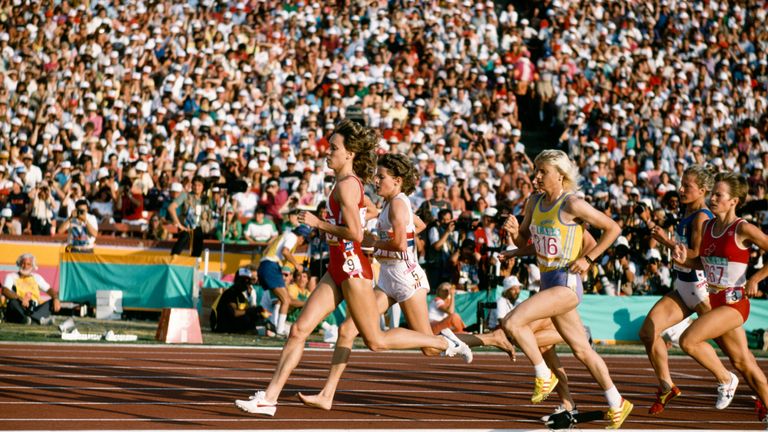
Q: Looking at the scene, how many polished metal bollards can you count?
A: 0